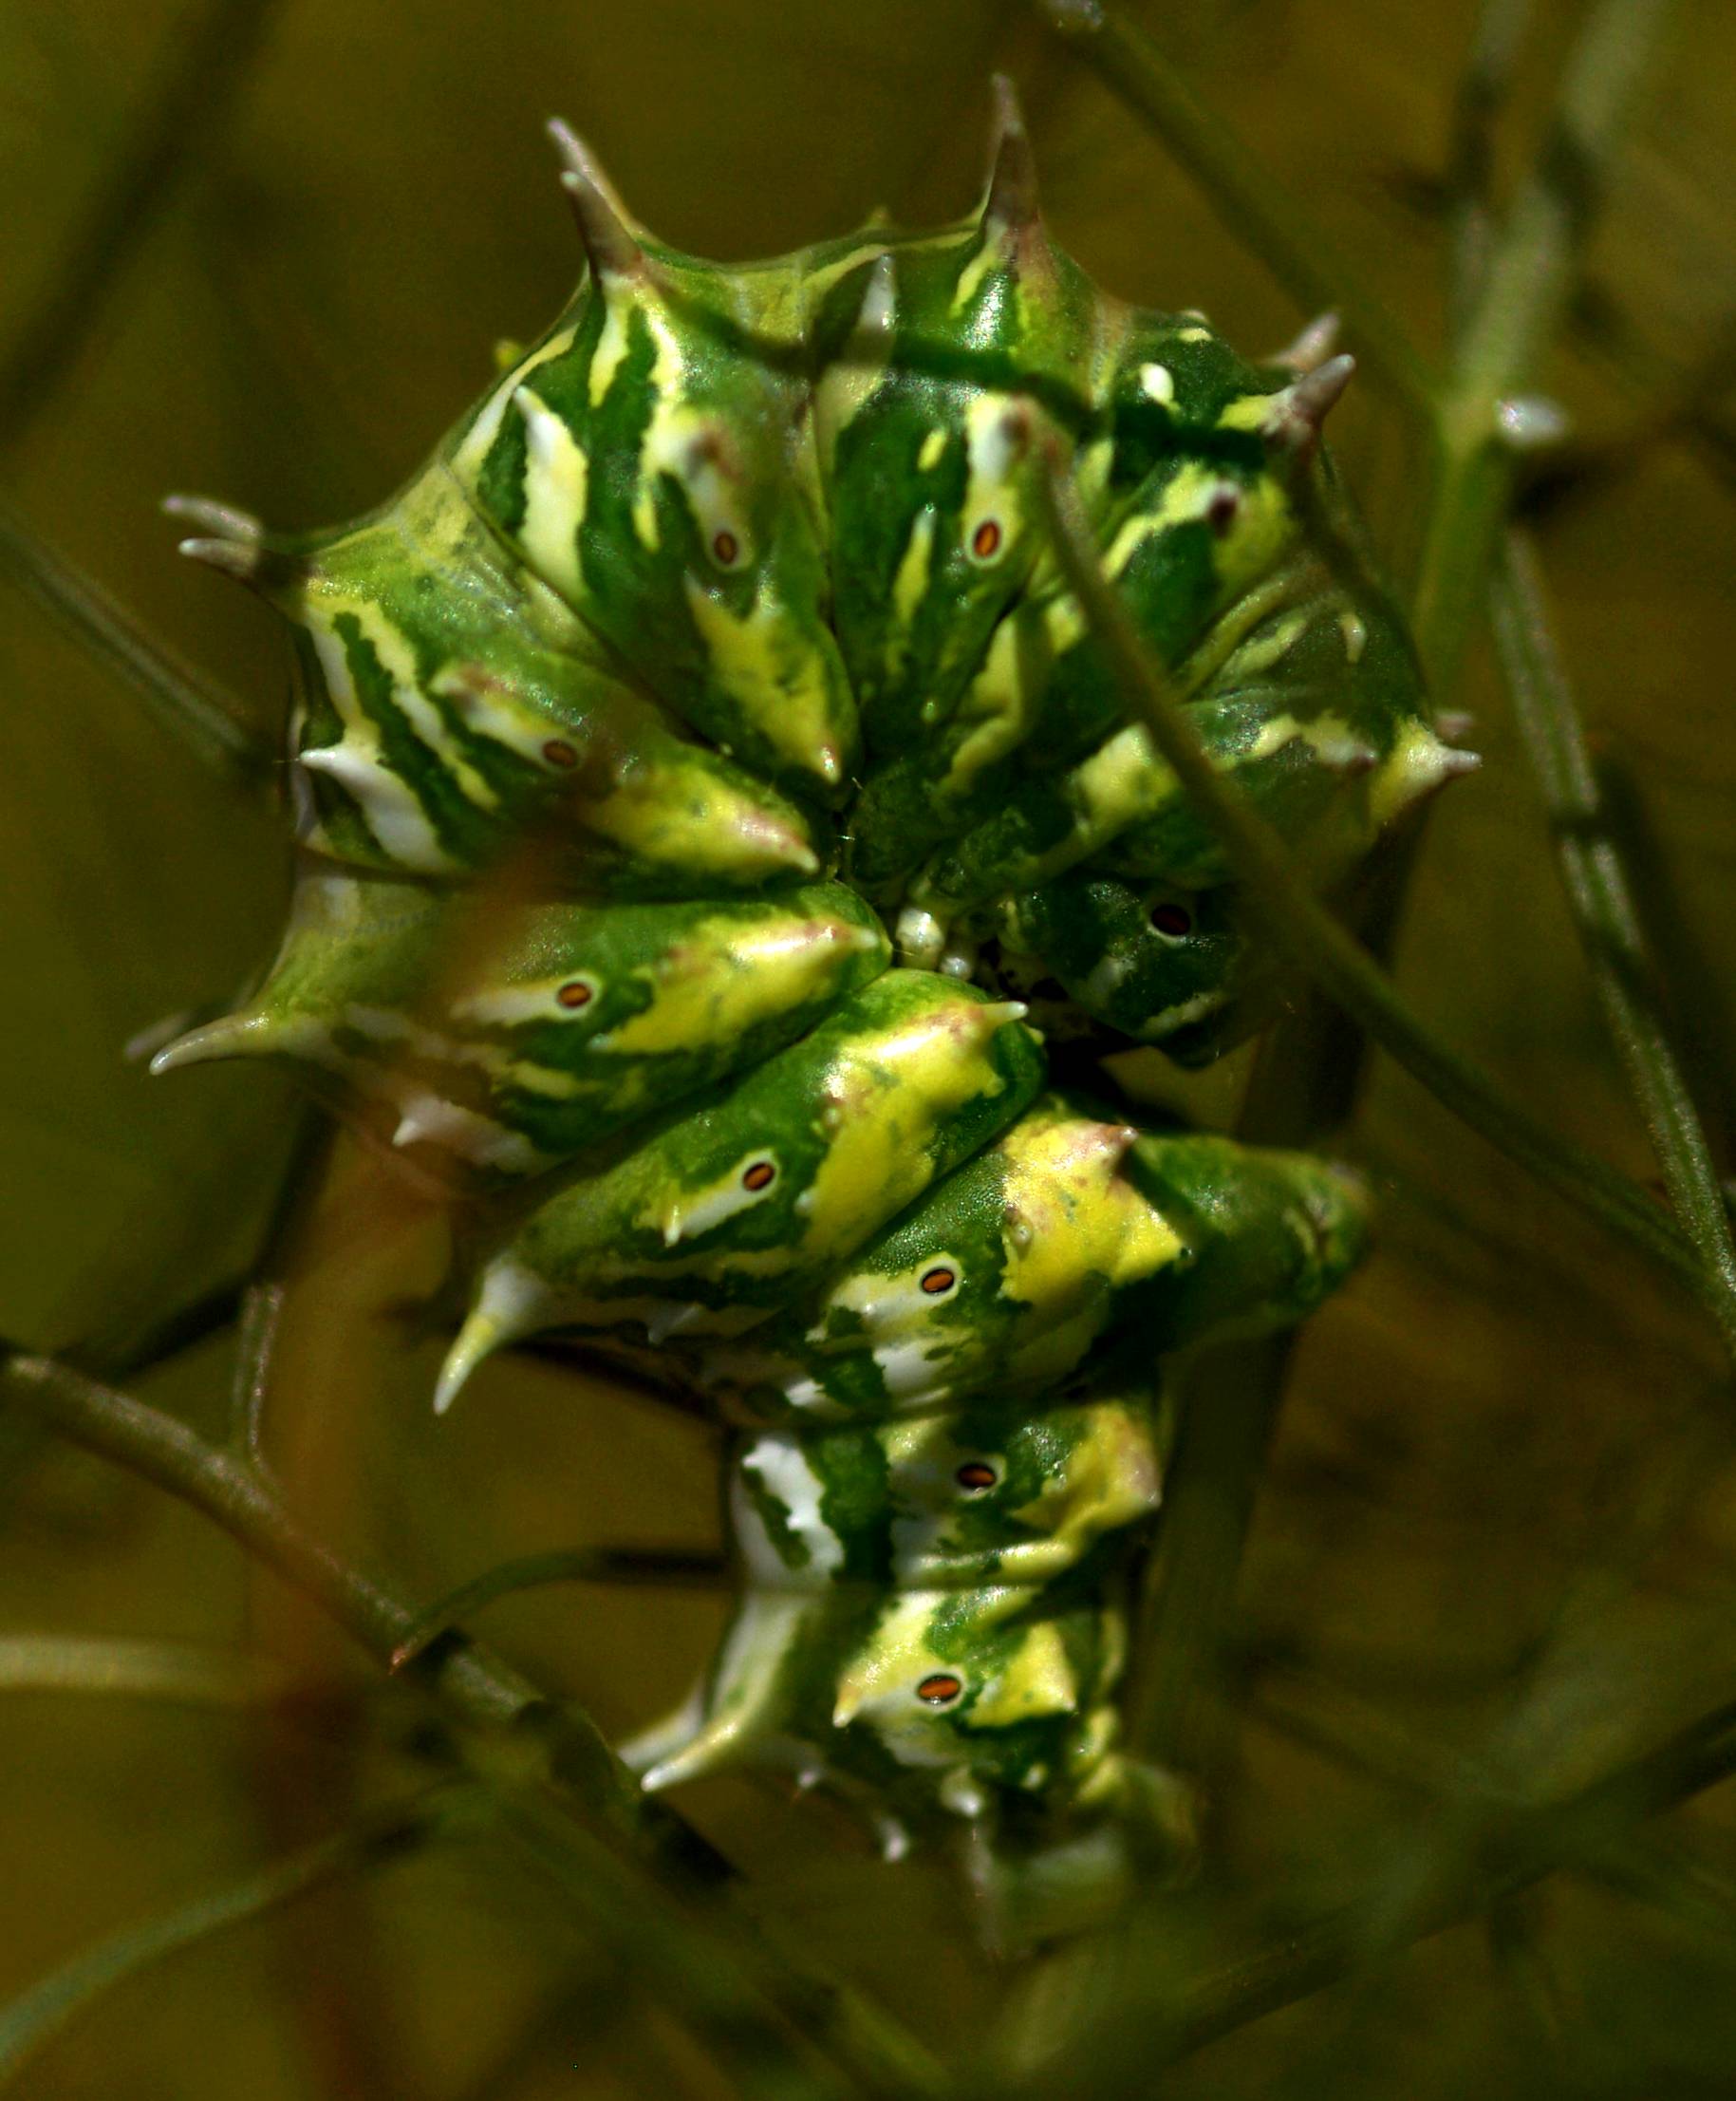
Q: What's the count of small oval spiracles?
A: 9